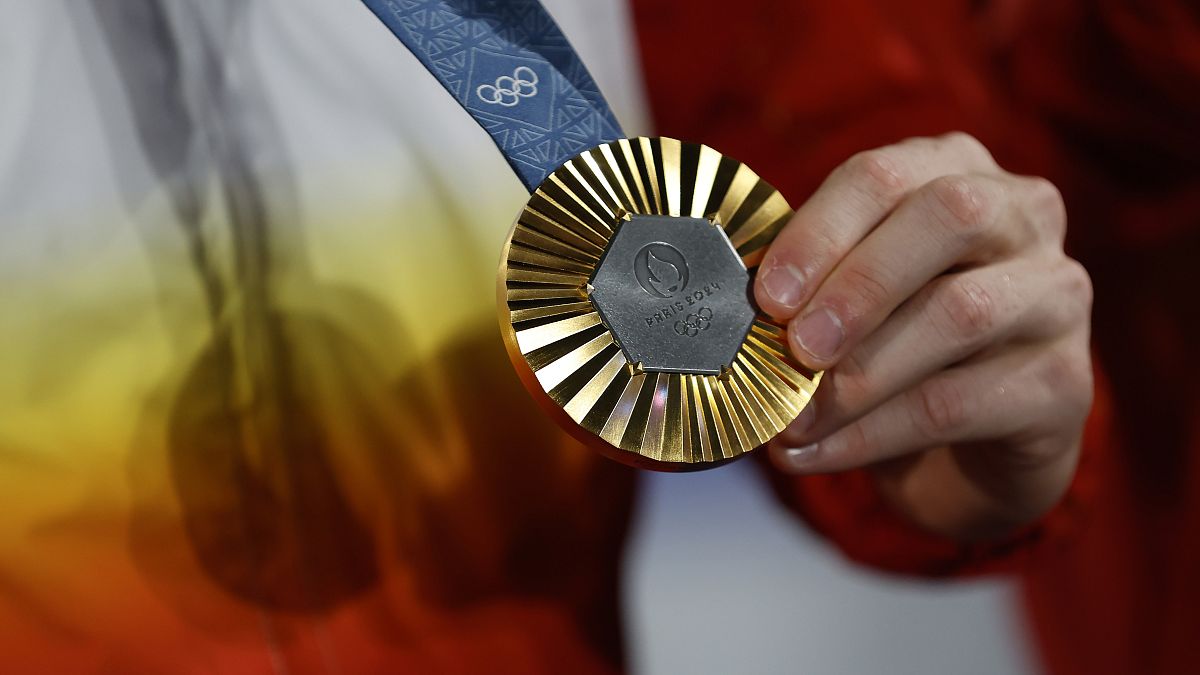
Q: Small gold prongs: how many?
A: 5